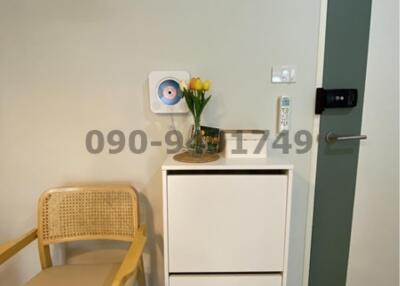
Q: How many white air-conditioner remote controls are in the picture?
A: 1